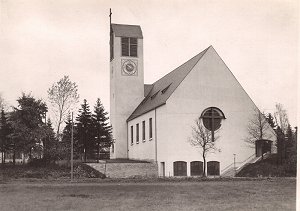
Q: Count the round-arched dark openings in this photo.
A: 3